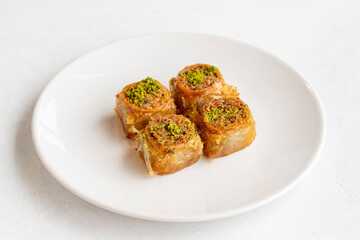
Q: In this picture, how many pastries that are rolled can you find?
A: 4